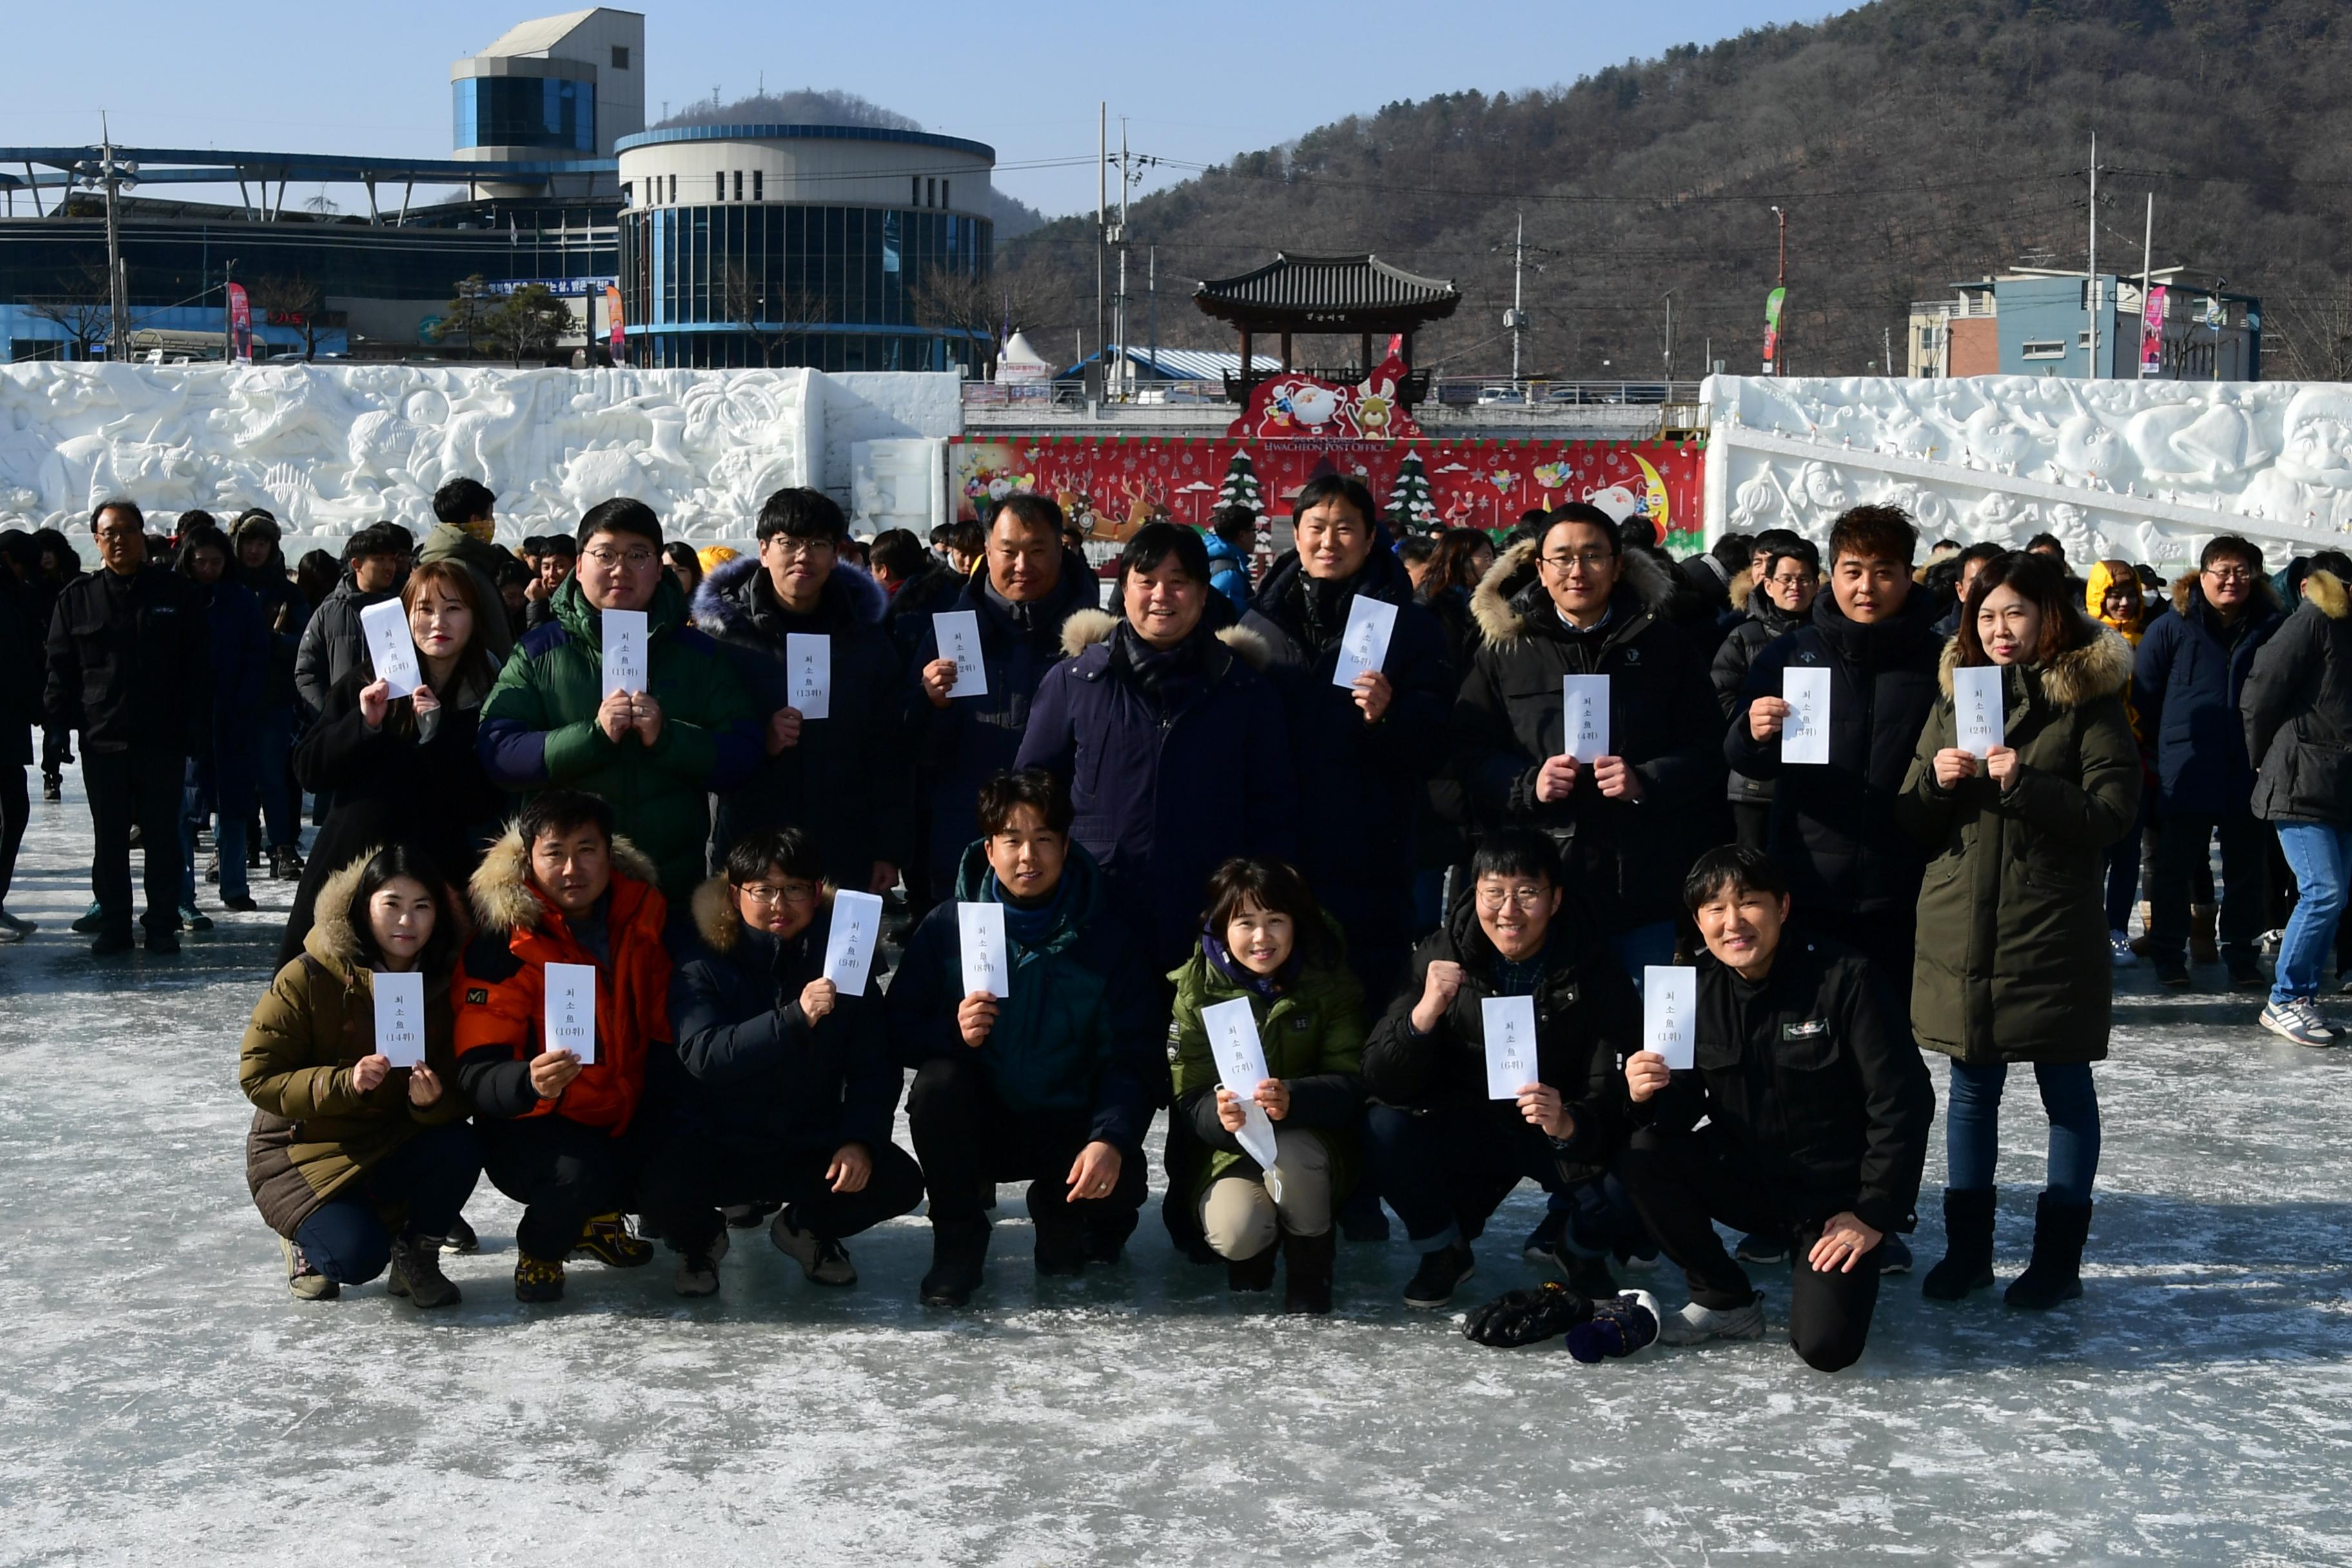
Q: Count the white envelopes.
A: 15